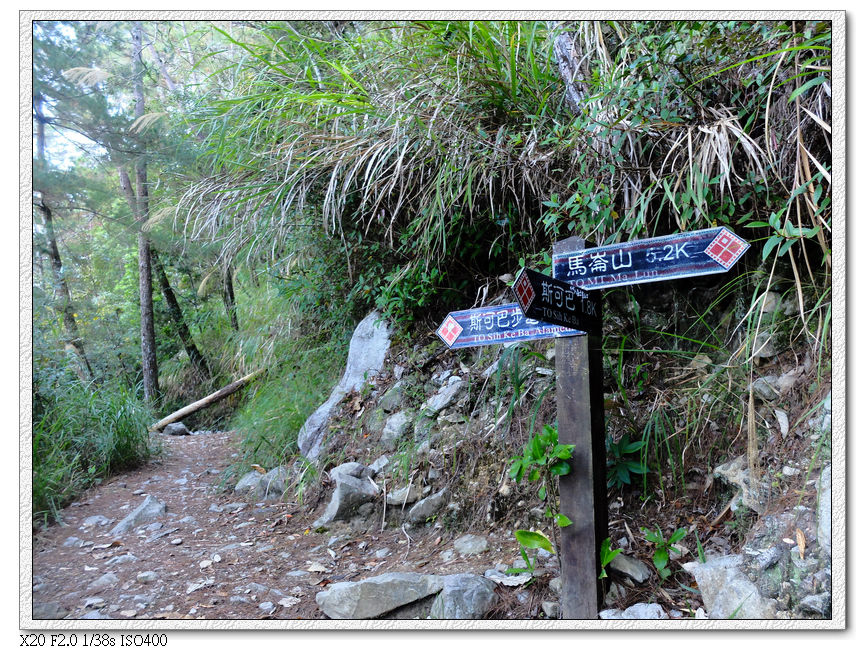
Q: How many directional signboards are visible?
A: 3